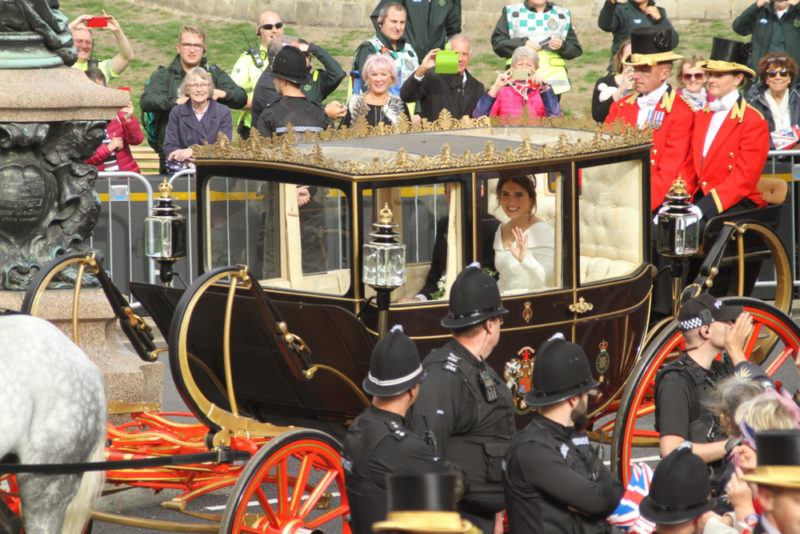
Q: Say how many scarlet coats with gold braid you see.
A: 2